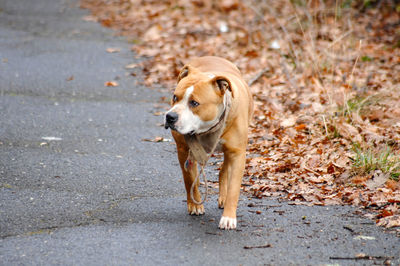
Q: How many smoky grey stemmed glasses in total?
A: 0